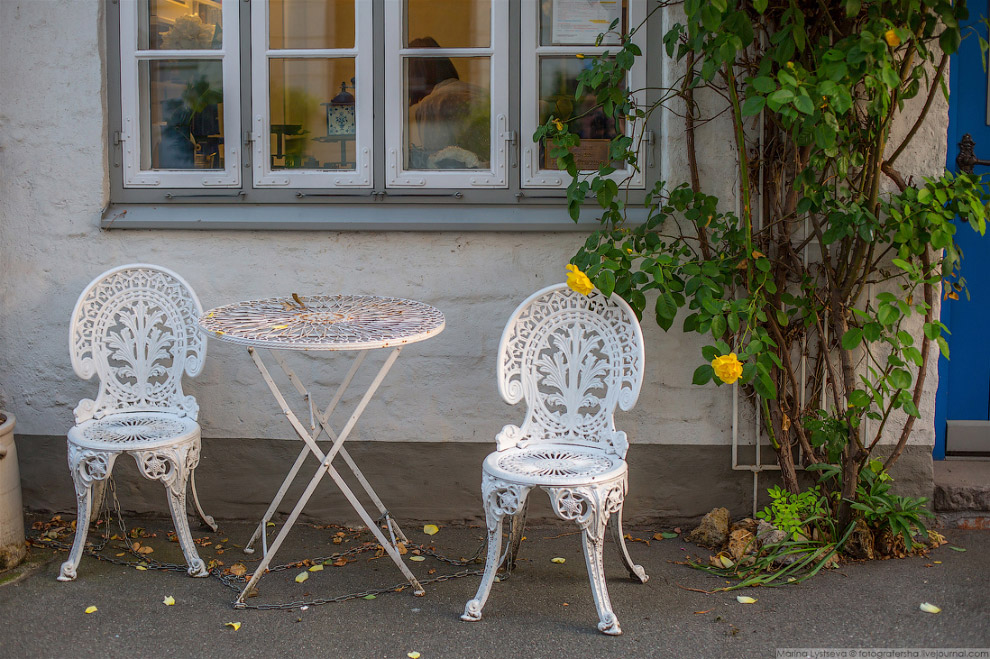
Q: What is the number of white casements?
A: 4